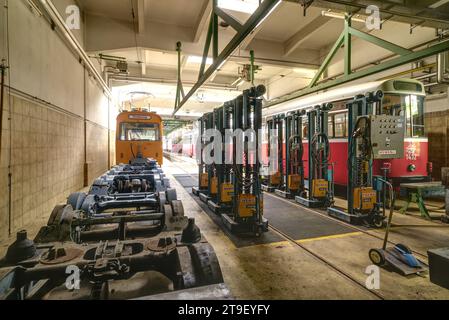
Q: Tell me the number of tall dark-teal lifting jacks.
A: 8